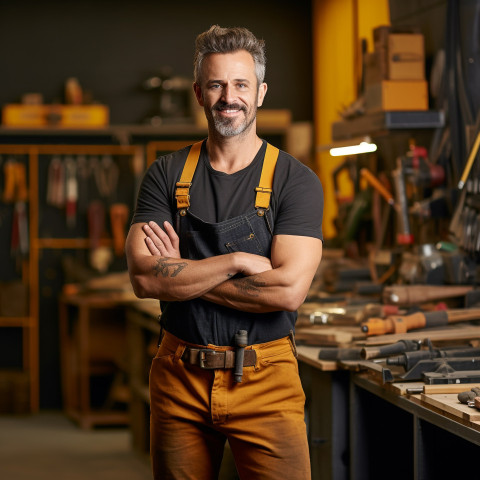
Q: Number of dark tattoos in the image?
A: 2